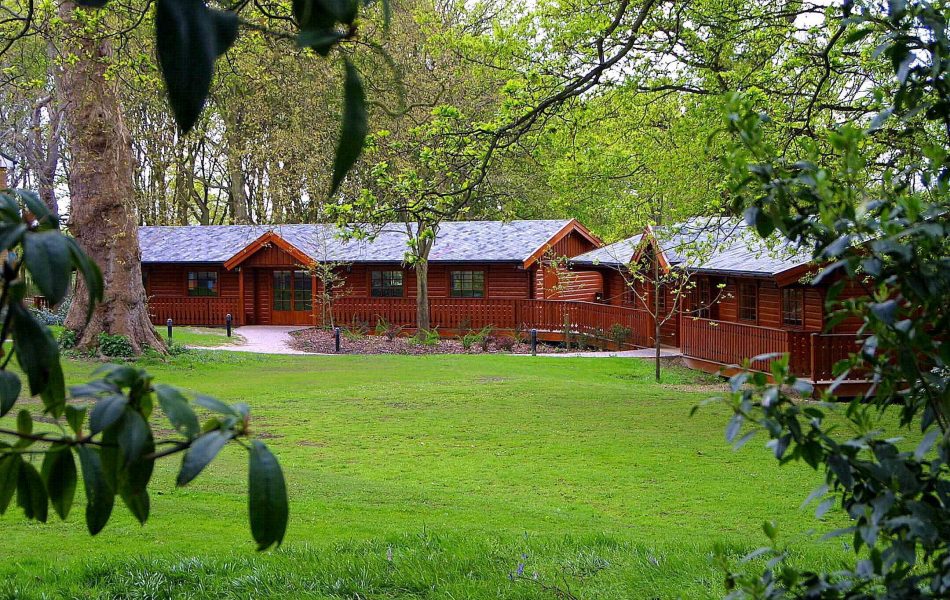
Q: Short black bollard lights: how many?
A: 4